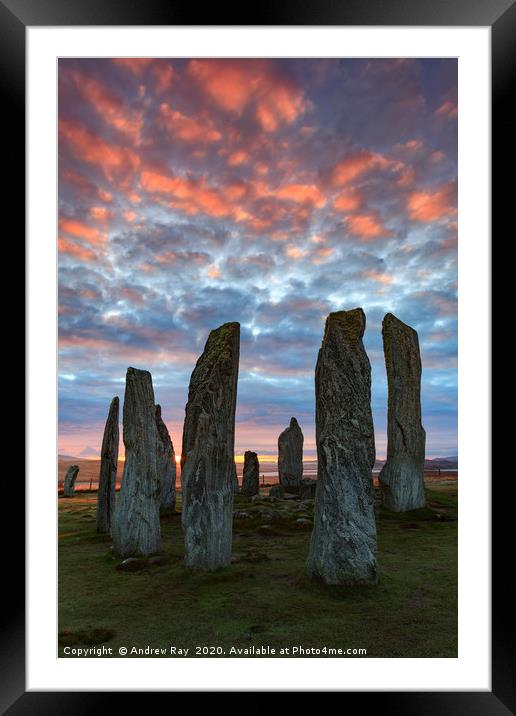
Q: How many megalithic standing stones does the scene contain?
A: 9